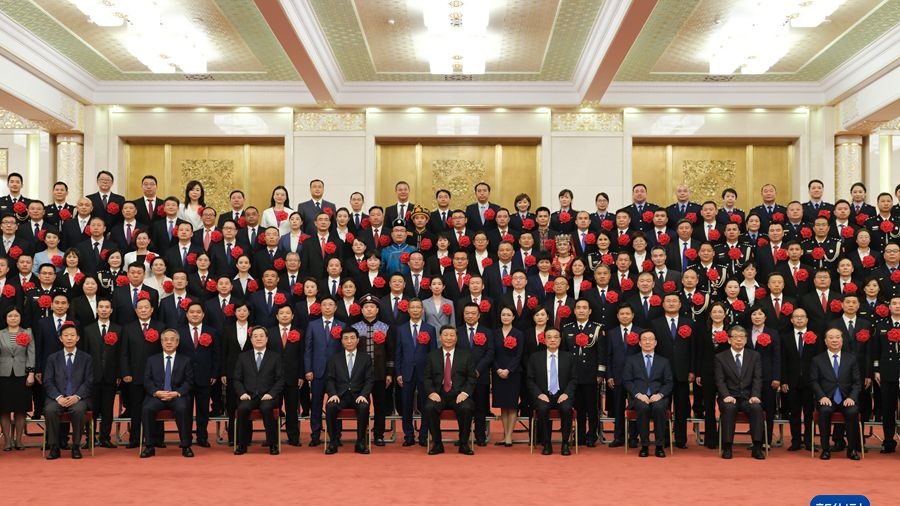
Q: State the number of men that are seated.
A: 9